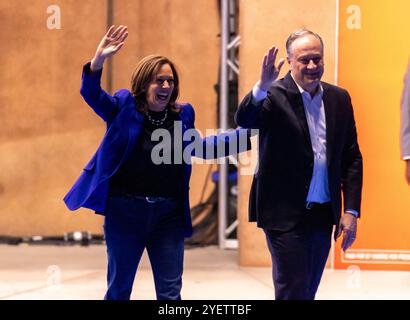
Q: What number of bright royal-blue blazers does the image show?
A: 1